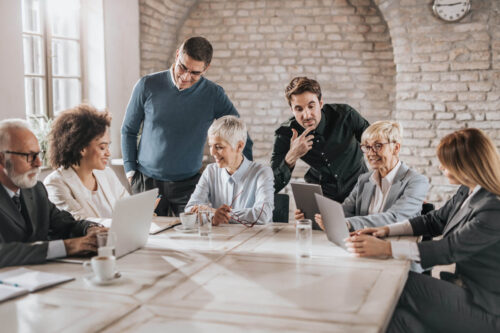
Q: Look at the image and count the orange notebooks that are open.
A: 0